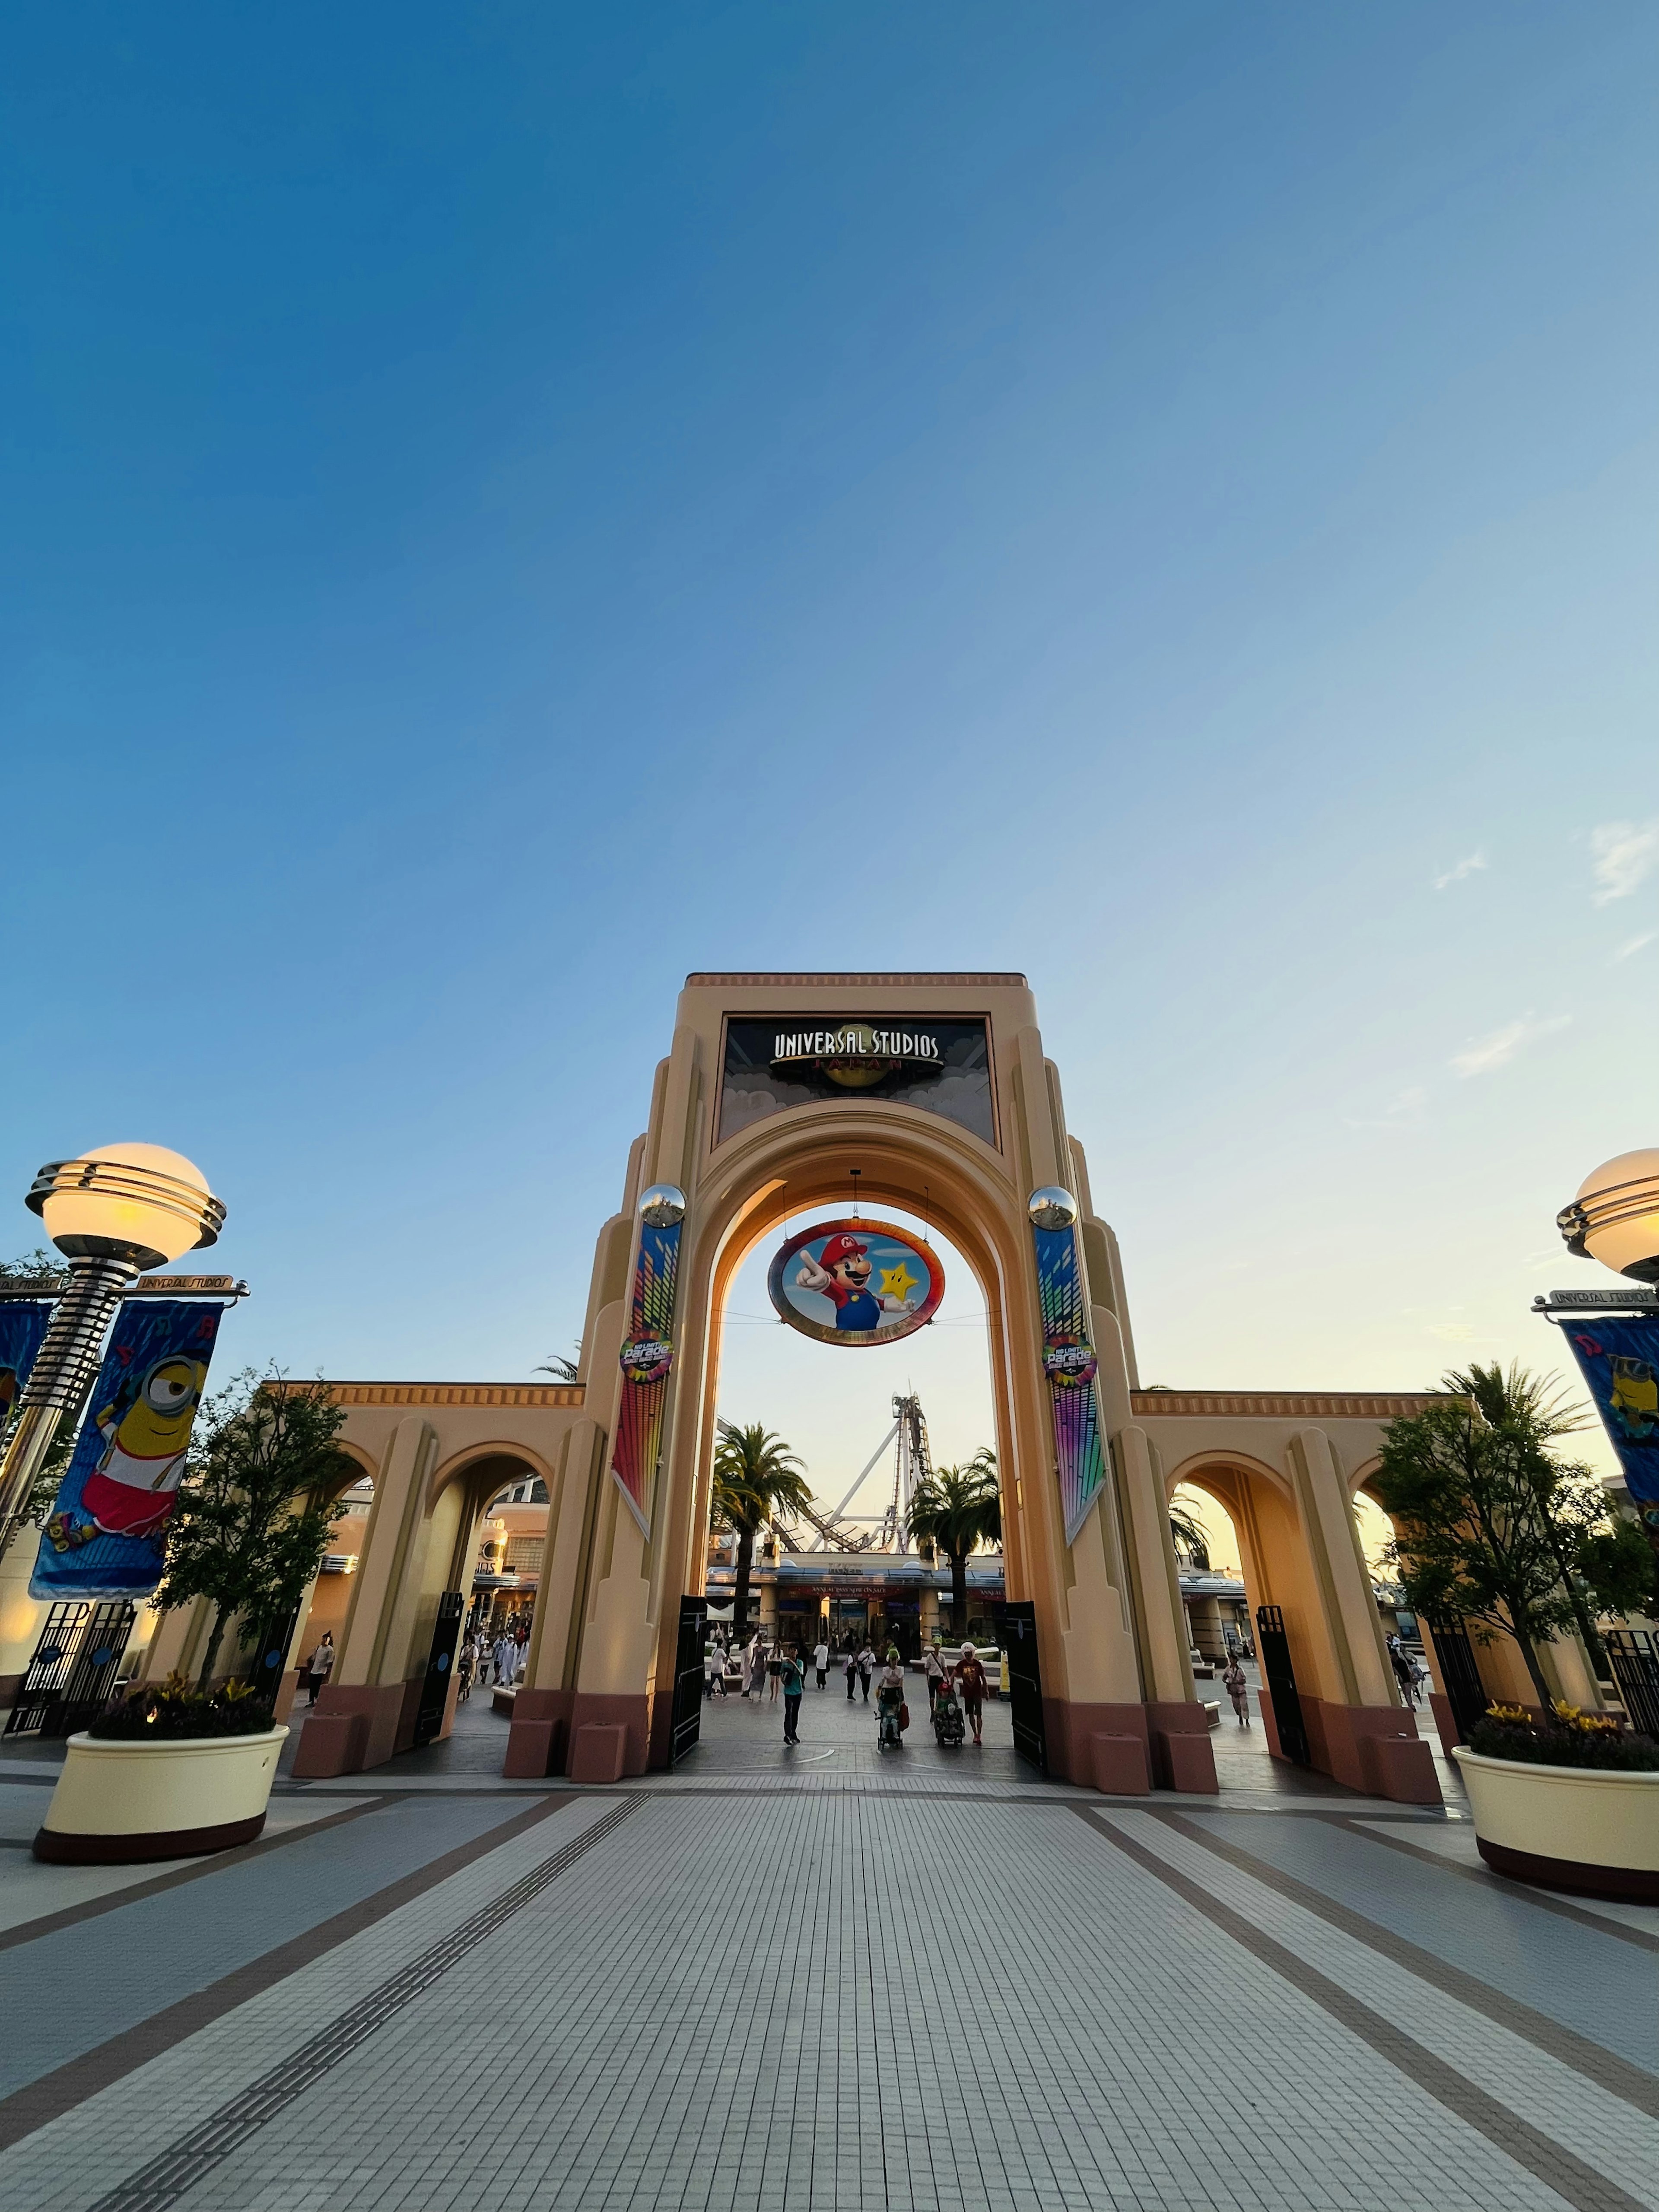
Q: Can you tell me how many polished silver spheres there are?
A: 2